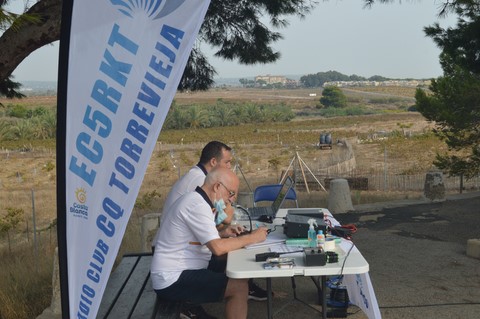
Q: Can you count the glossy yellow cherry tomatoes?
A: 0